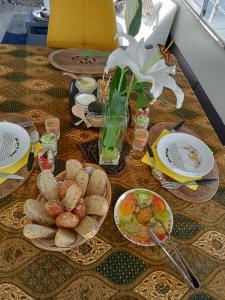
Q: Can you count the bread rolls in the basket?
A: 14